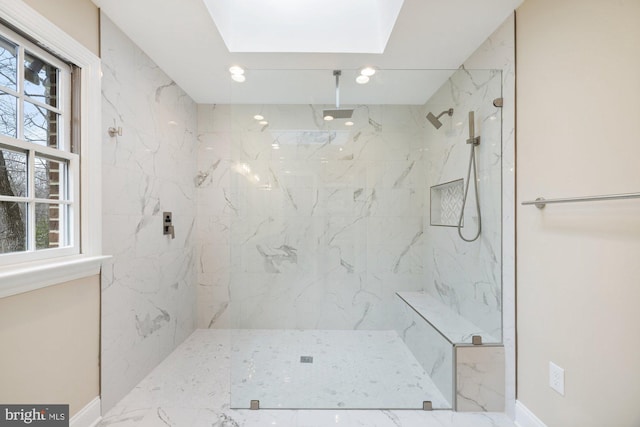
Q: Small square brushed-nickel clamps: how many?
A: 3